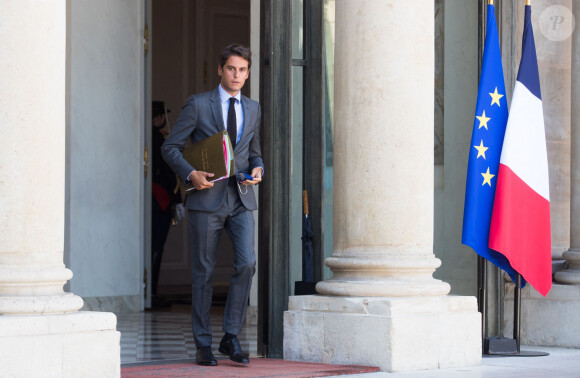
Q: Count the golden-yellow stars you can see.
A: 4